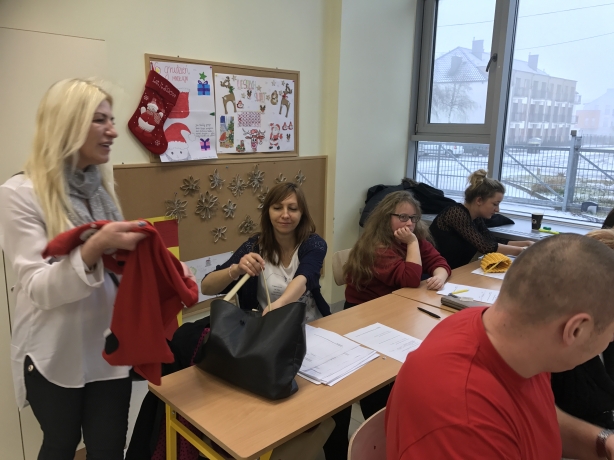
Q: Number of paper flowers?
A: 12